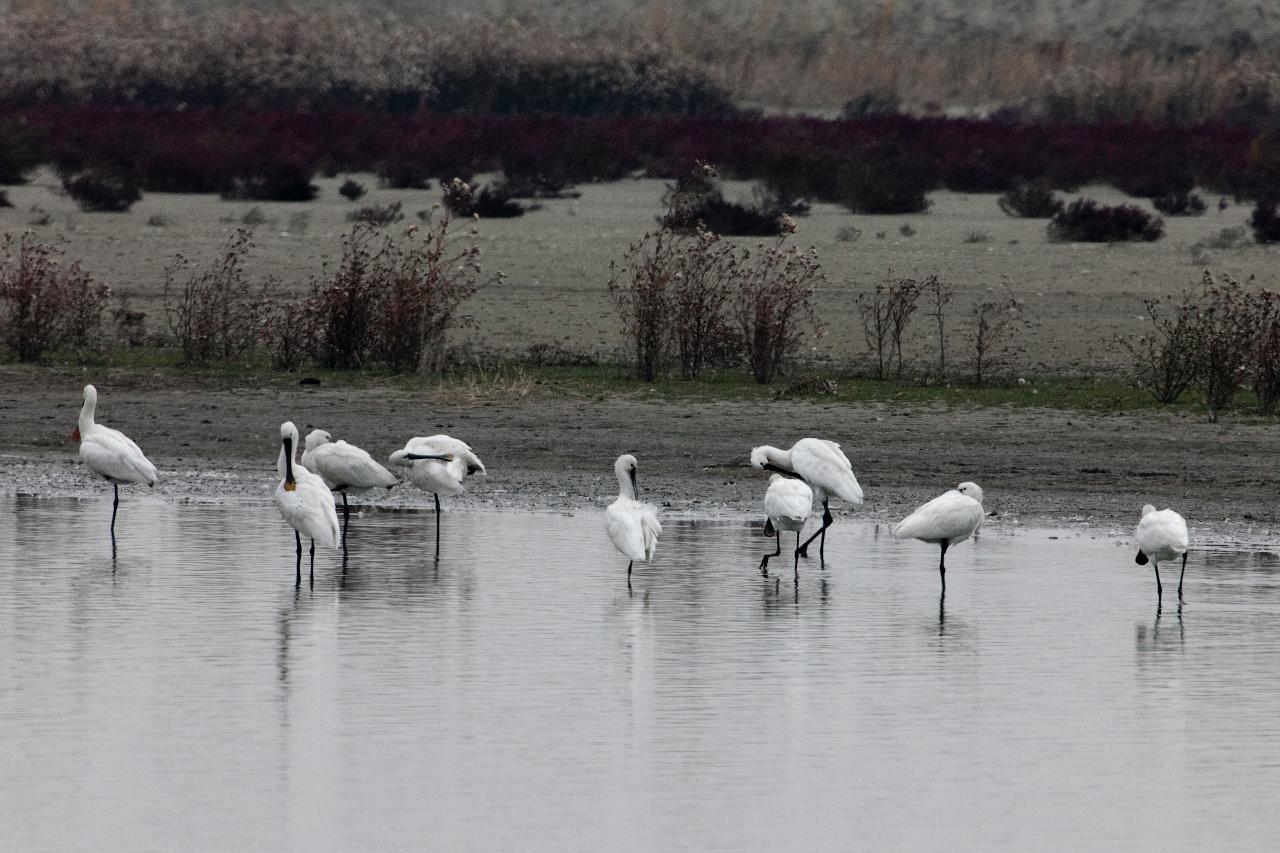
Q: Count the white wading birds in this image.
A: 9